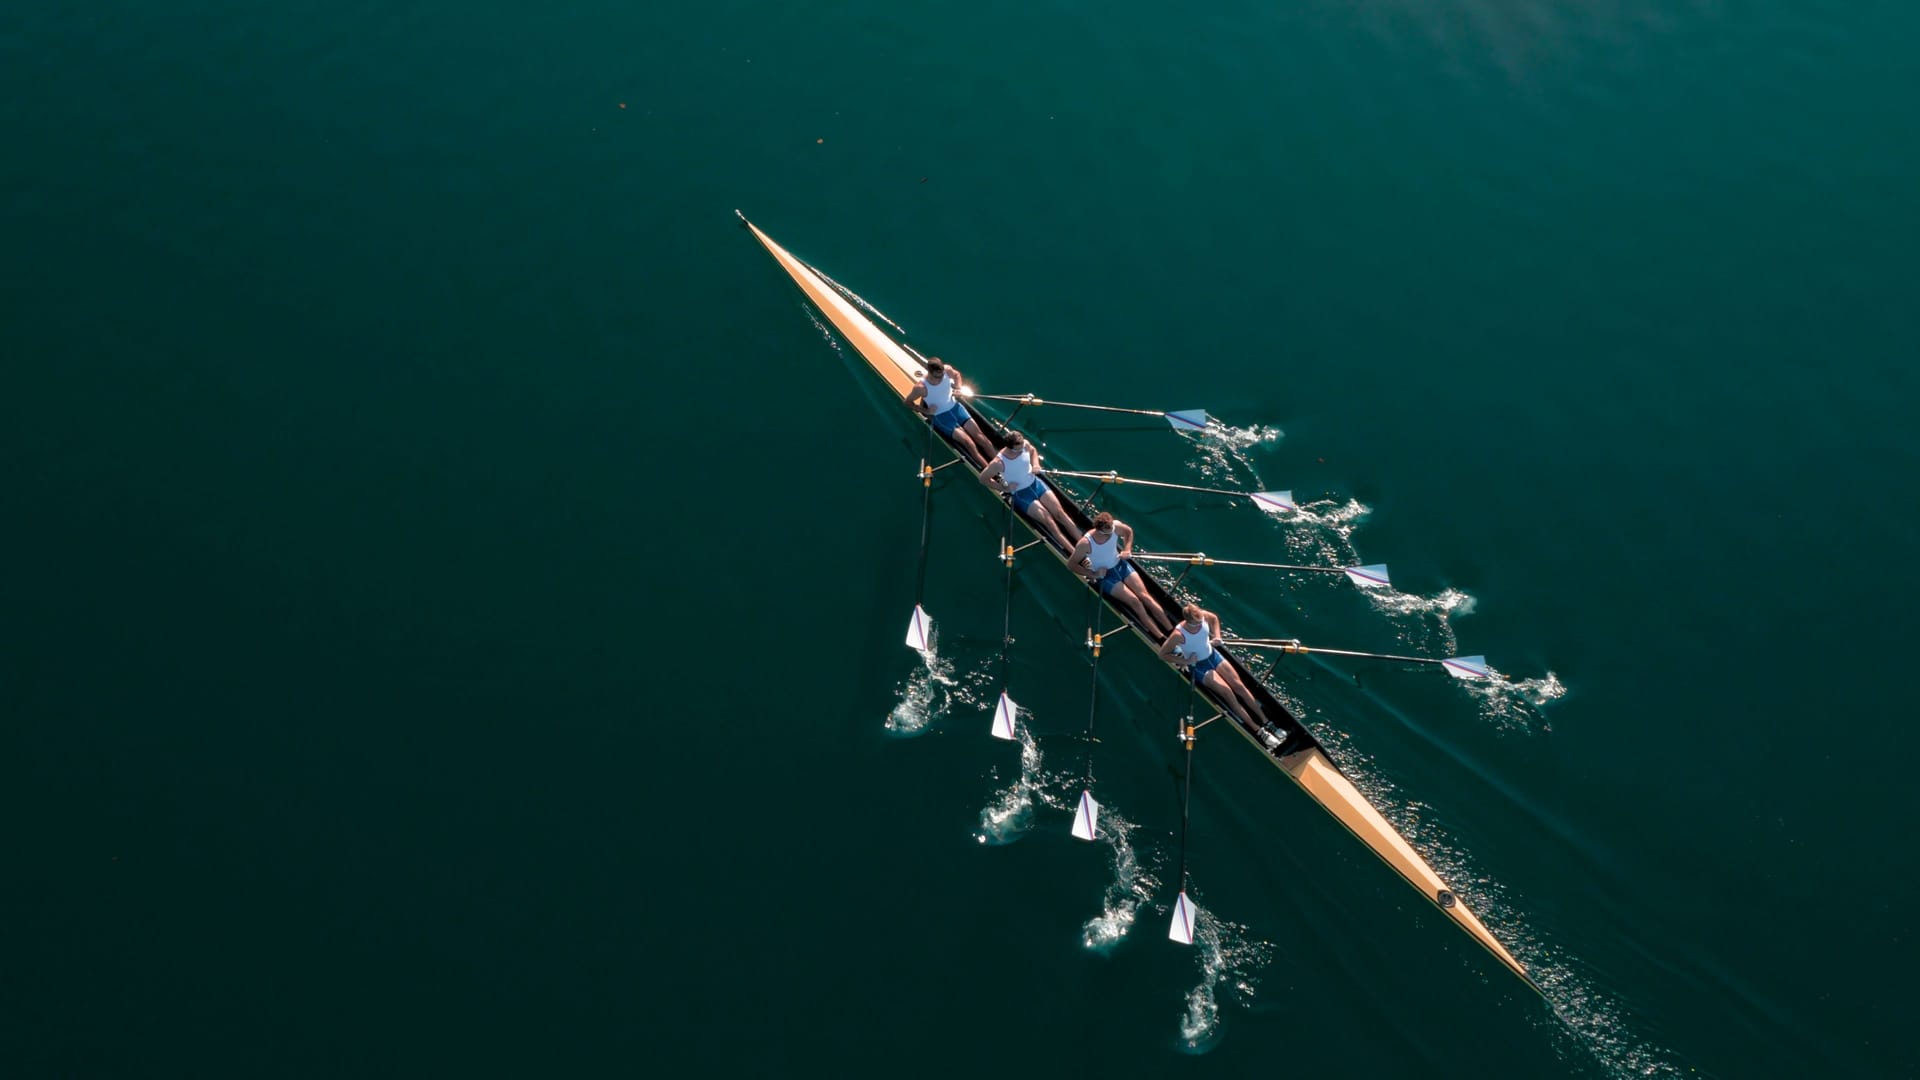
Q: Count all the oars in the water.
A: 8